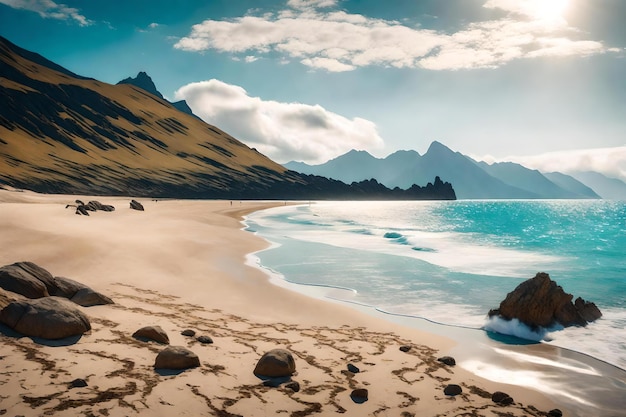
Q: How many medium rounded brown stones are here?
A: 3